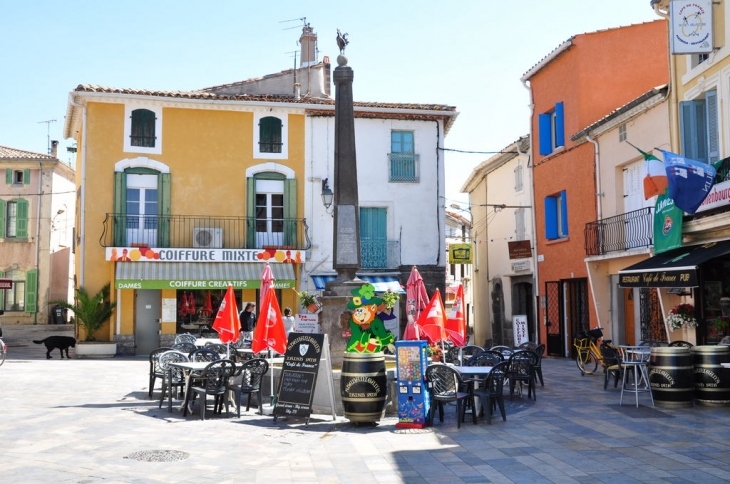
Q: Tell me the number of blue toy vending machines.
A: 1